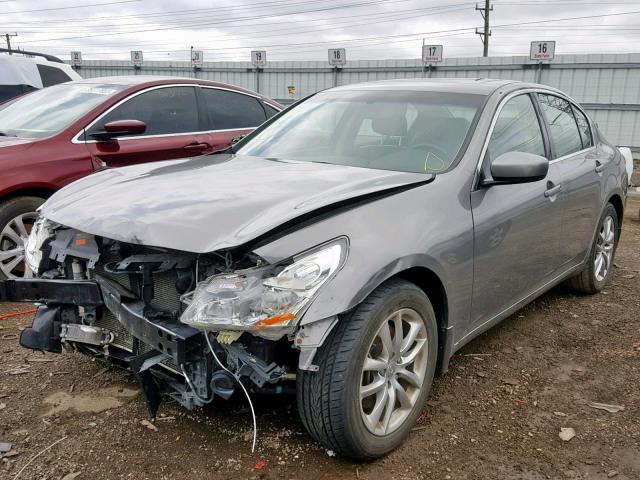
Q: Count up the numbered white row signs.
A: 7